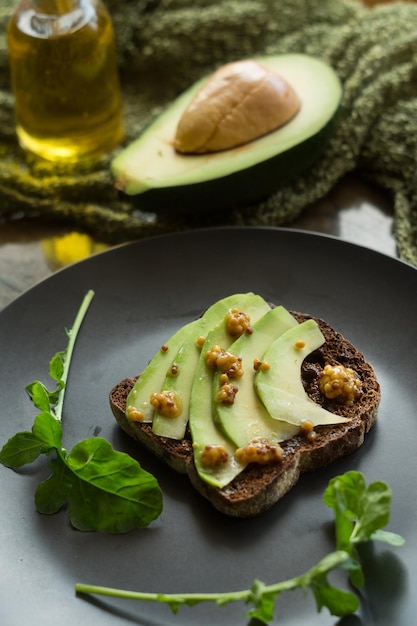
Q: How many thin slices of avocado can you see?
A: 5